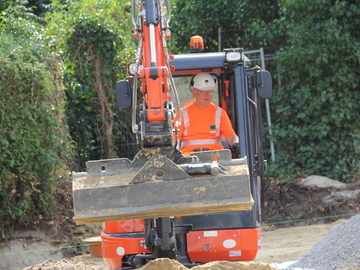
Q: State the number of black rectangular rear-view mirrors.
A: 2